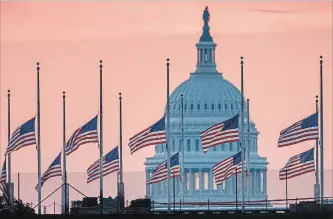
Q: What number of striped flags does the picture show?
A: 11